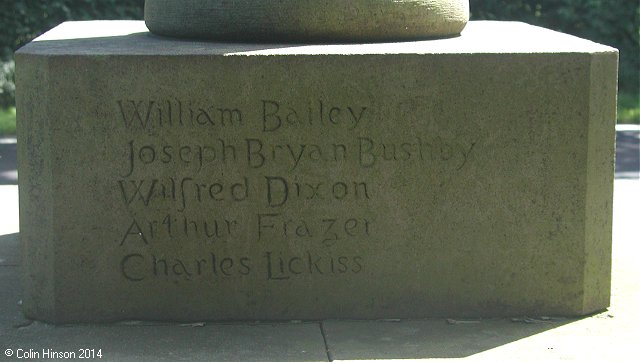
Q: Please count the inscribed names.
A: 5